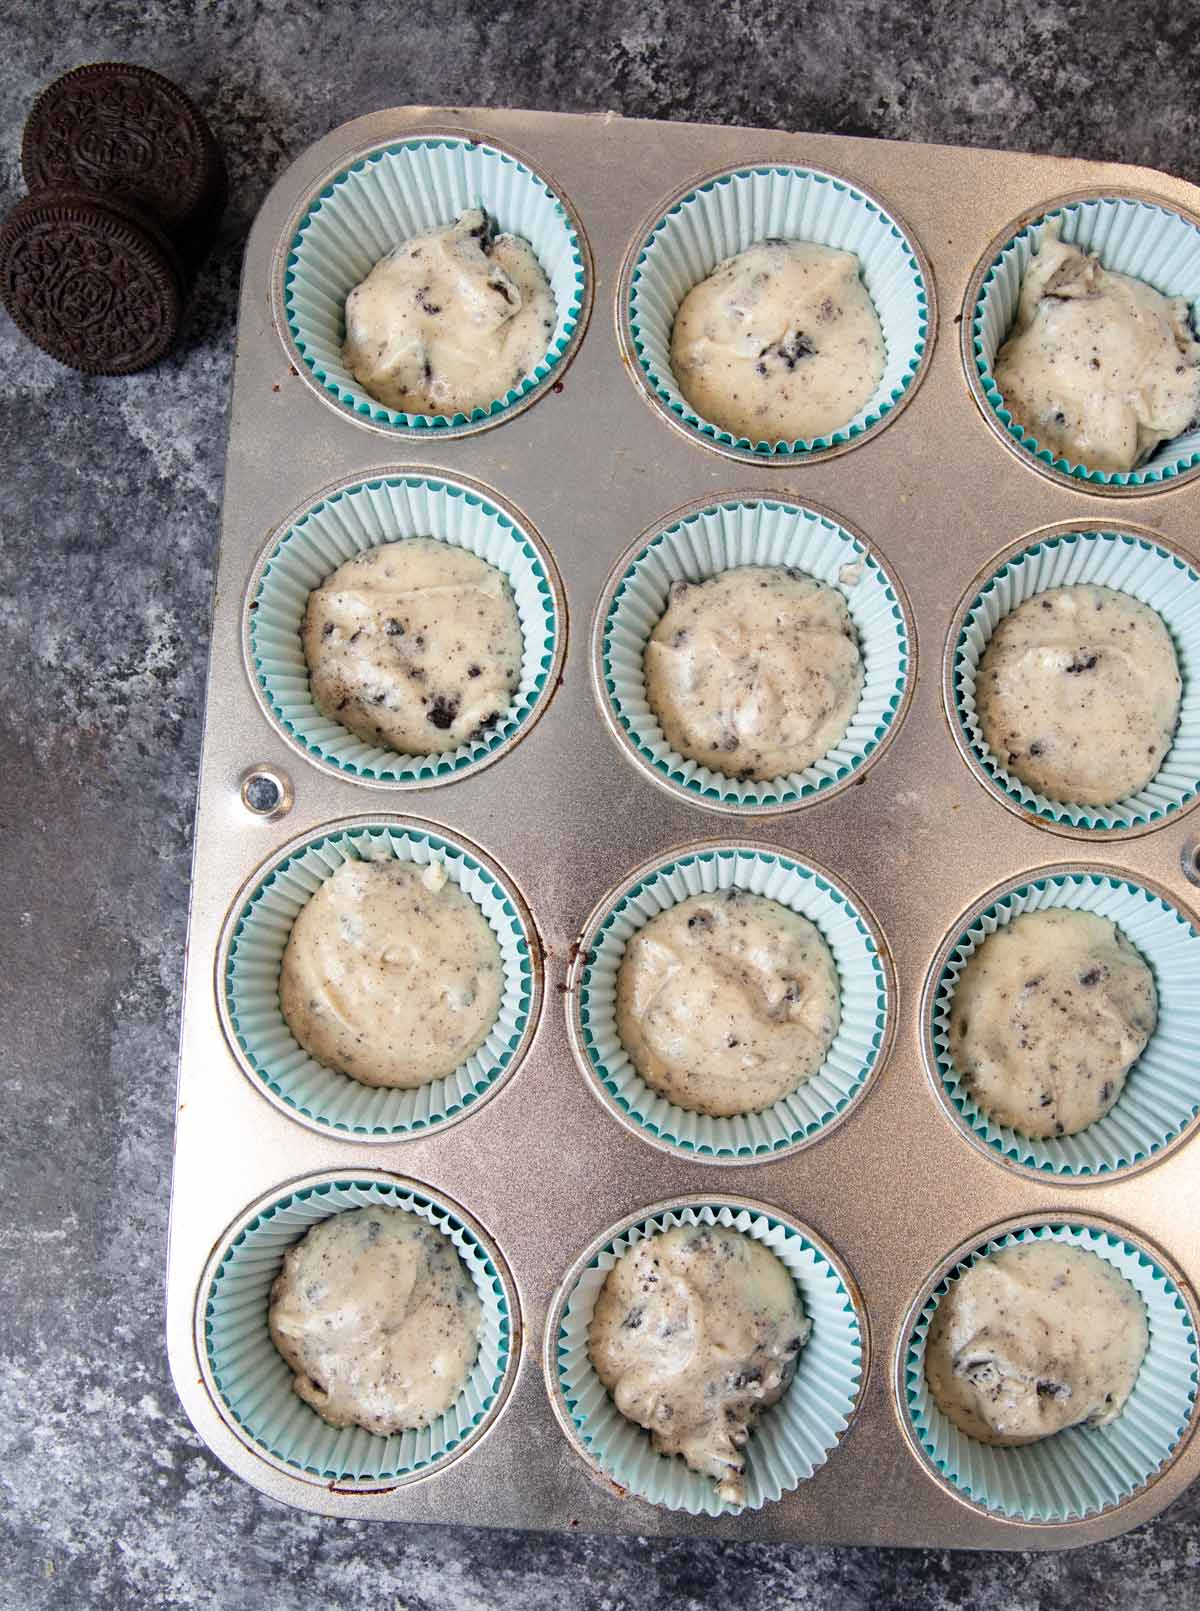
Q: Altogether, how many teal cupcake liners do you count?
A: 12